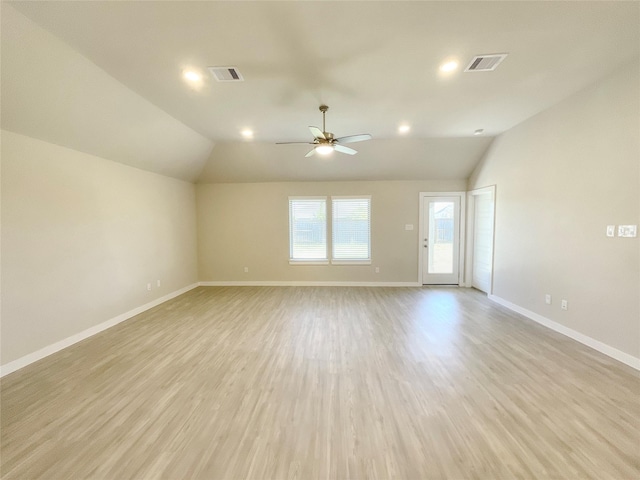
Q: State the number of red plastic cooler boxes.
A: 0